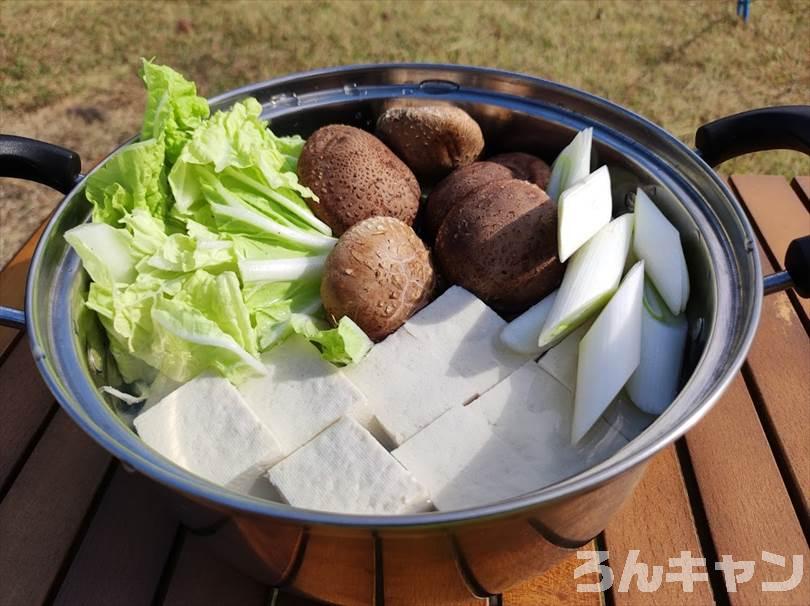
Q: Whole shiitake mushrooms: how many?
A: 6